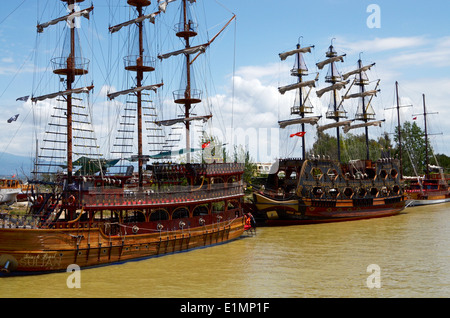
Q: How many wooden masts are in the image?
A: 8